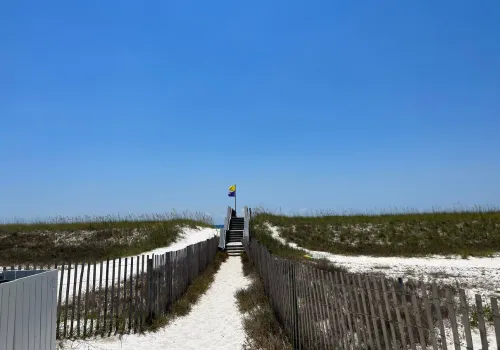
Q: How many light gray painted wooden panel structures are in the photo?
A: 1